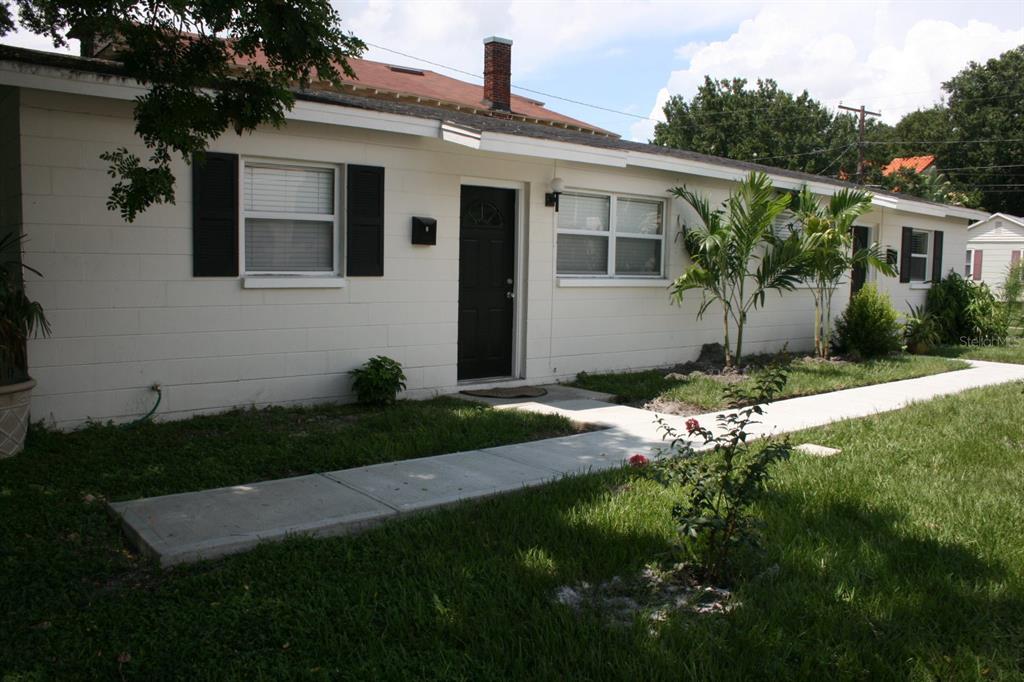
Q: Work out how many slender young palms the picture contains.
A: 2